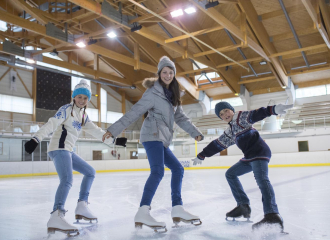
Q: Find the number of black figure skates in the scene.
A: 2